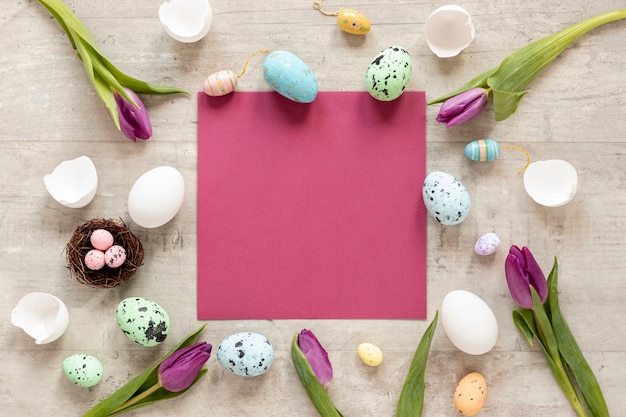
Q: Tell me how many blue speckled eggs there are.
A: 3